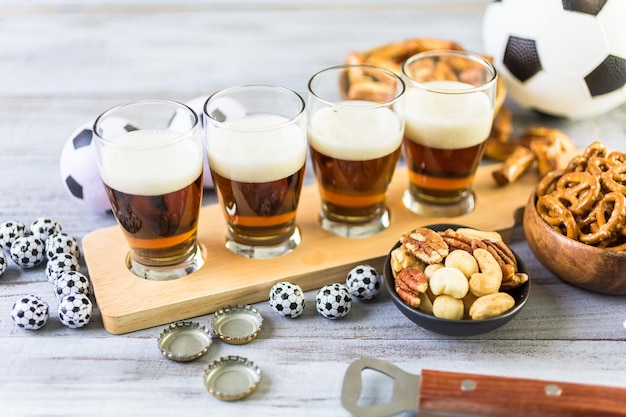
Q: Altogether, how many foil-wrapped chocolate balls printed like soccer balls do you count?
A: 12